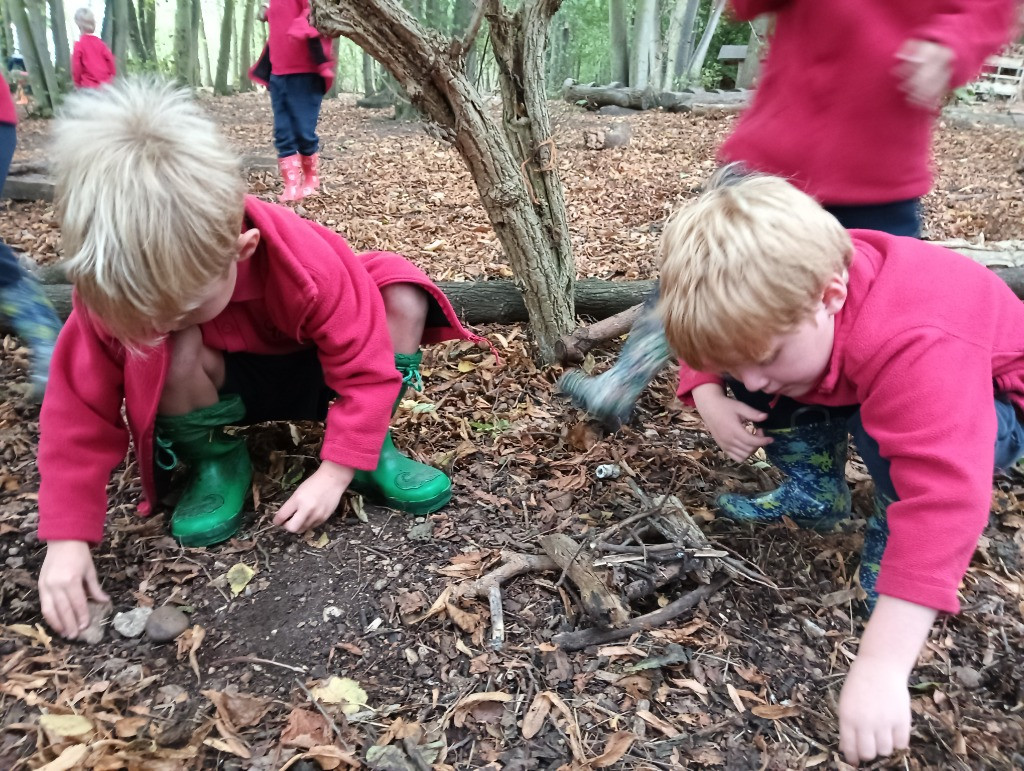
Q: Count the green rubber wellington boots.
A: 2